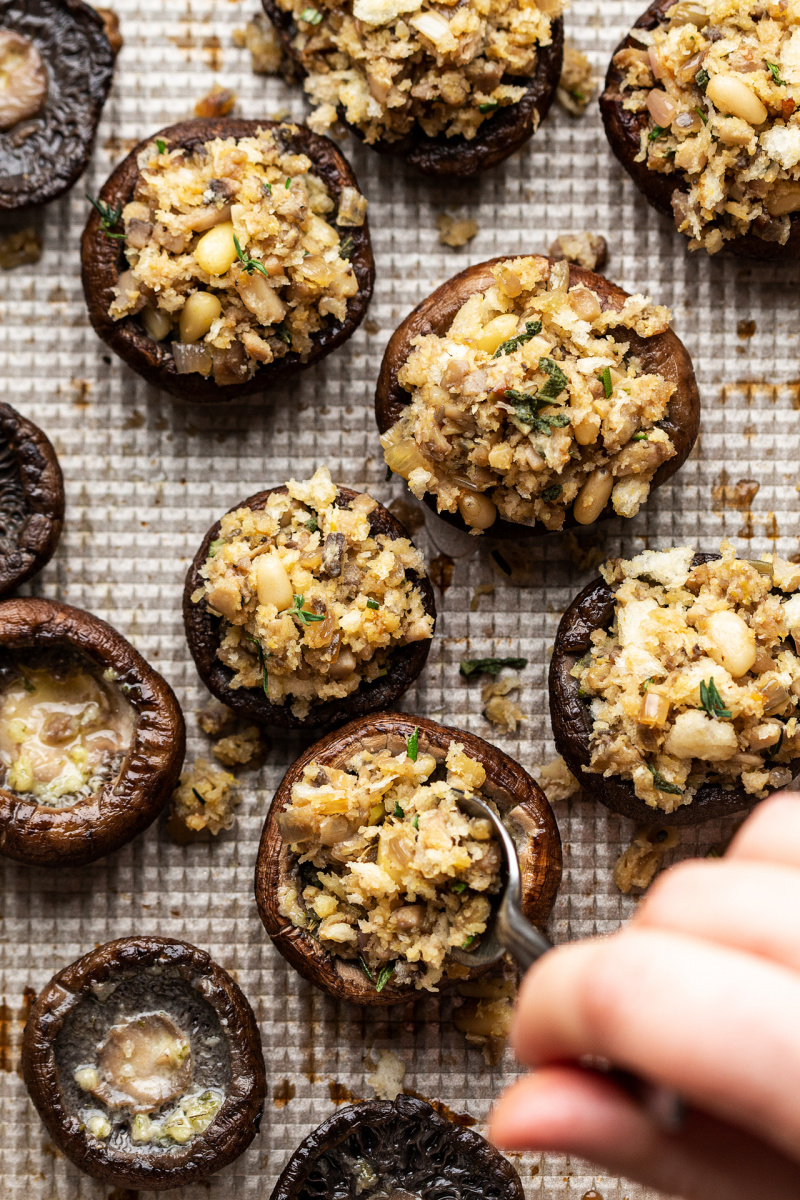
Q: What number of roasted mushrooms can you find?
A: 12